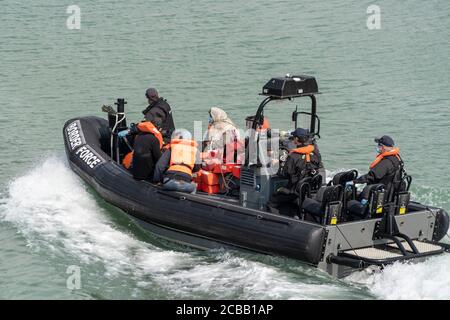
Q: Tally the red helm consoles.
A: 0